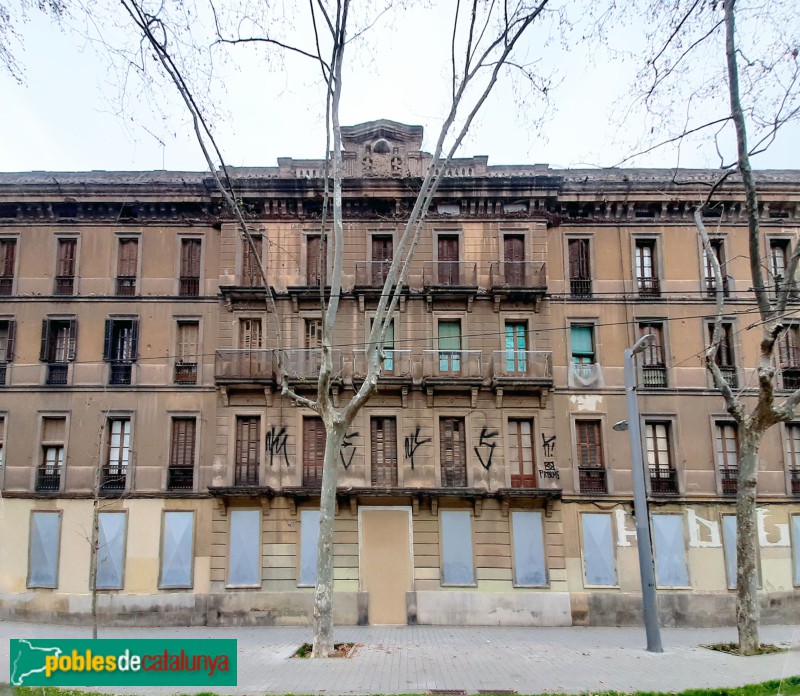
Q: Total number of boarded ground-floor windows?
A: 11